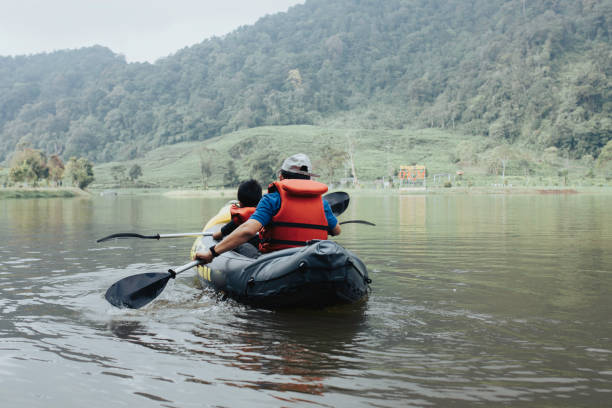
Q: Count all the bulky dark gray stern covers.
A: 1